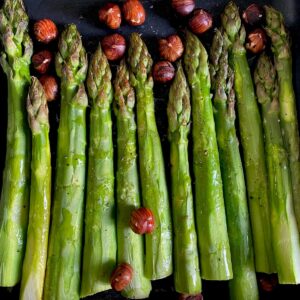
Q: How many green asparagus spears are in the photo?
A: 12